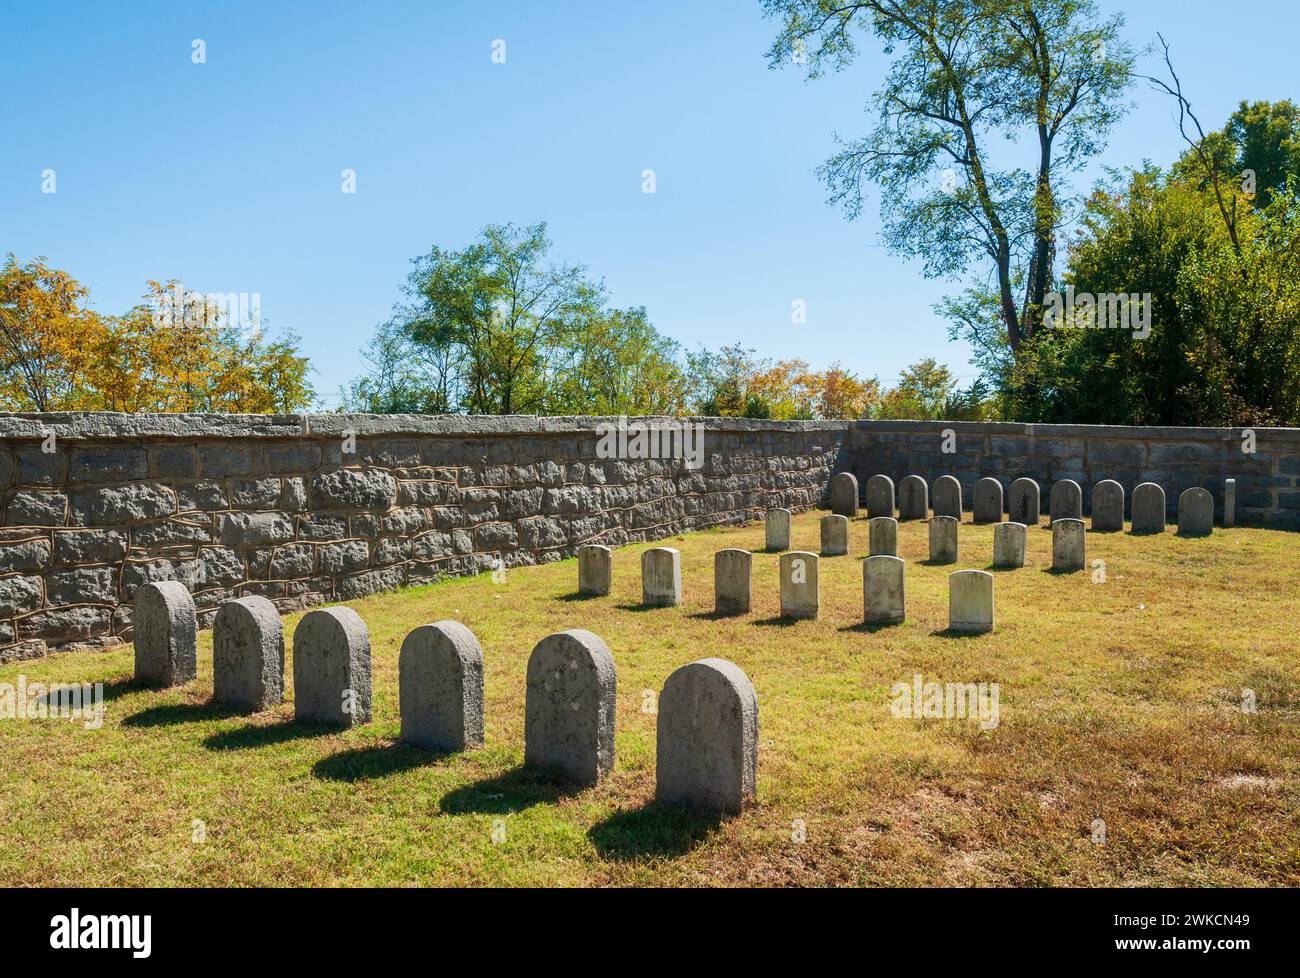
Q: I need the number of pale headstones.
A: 12